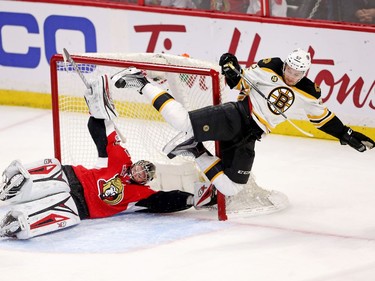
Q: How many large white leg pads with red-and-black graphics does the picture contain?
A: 2